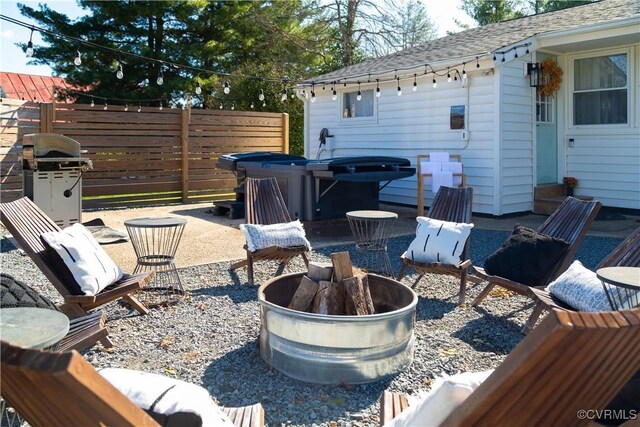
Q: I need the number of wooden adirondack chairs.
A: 8